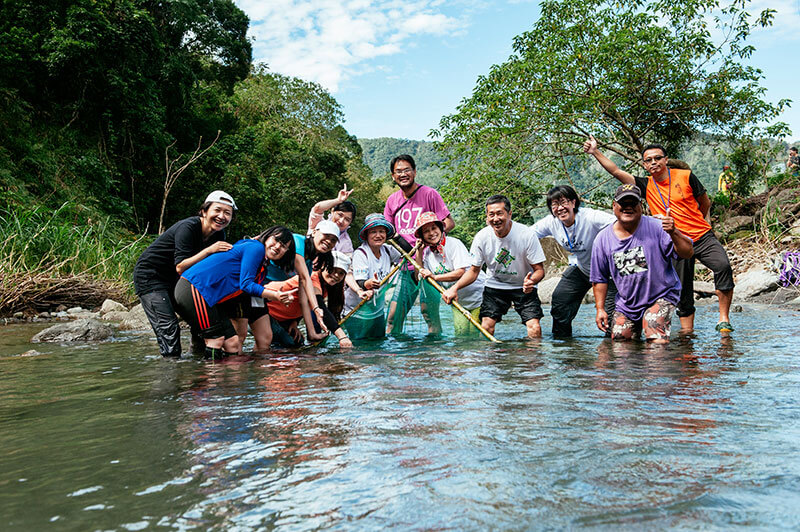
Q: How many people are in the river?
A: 12